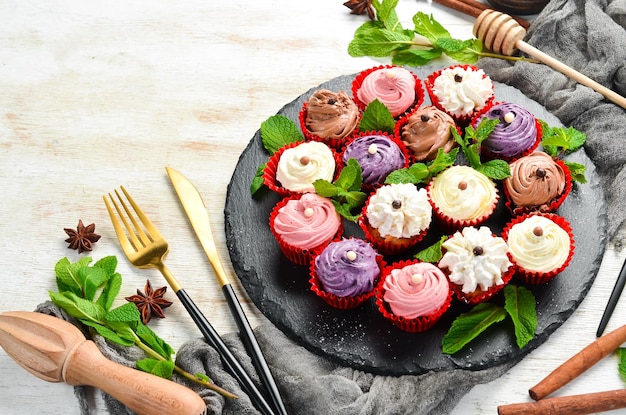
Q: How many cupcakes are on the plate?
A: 15